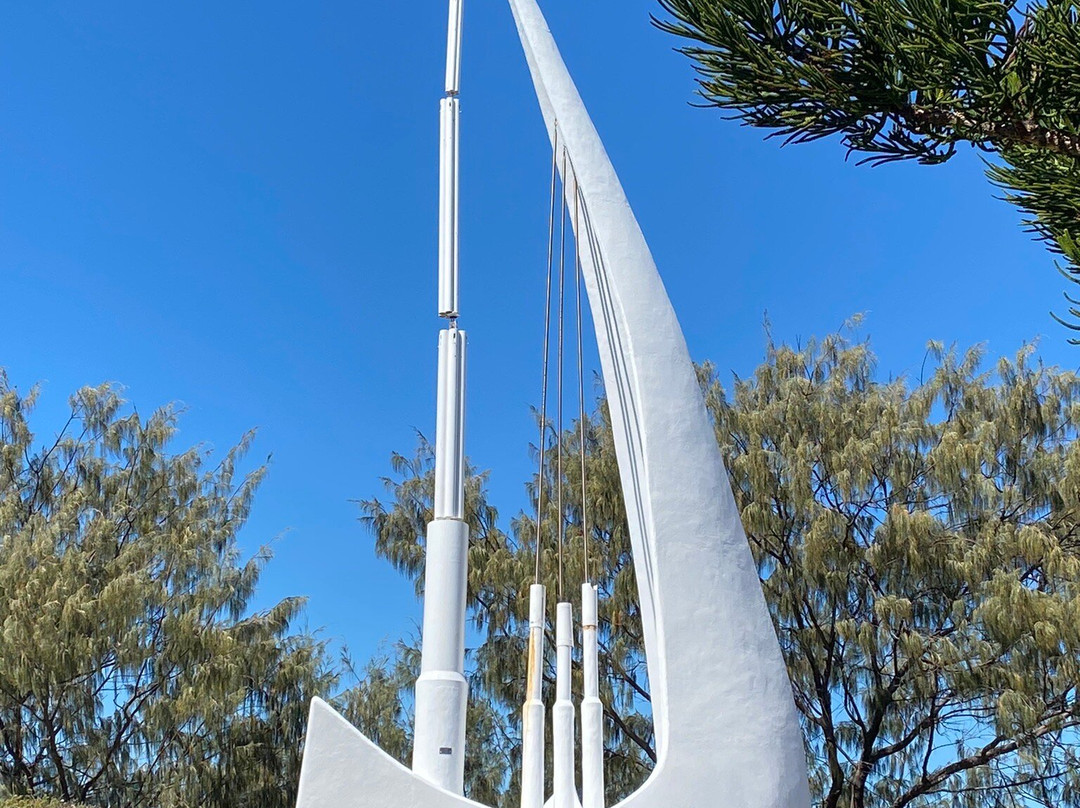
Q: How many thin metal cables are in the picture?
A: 3